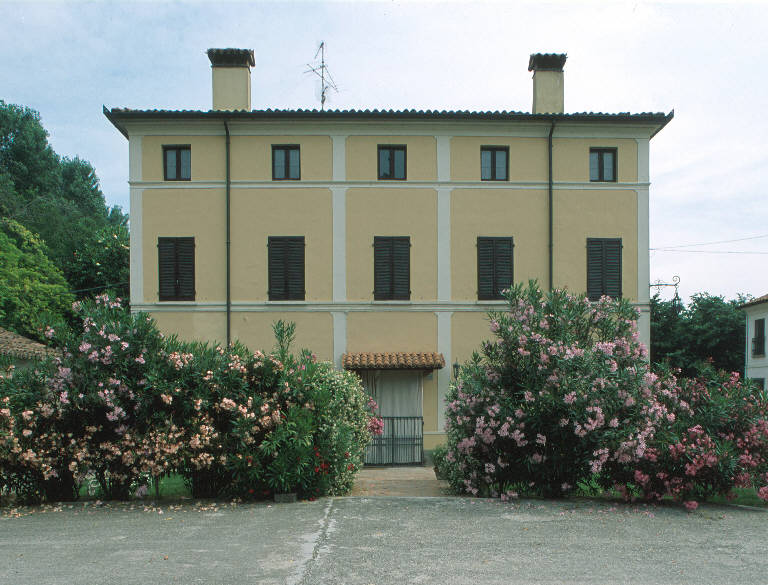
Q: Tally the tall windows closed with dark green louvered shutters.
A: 5